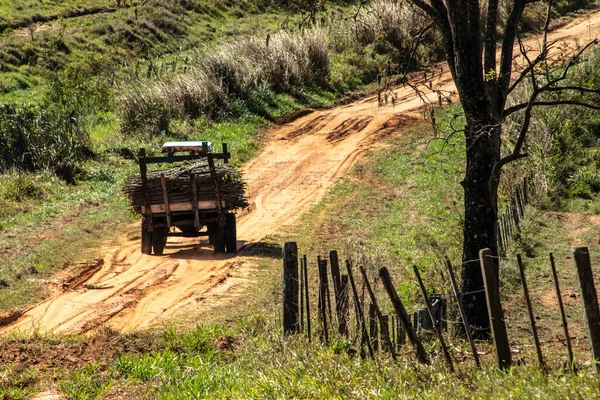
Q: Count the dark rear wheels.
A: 4